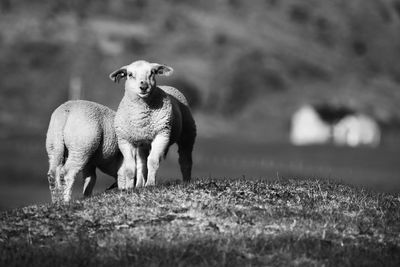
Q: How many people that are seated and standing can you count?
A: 0